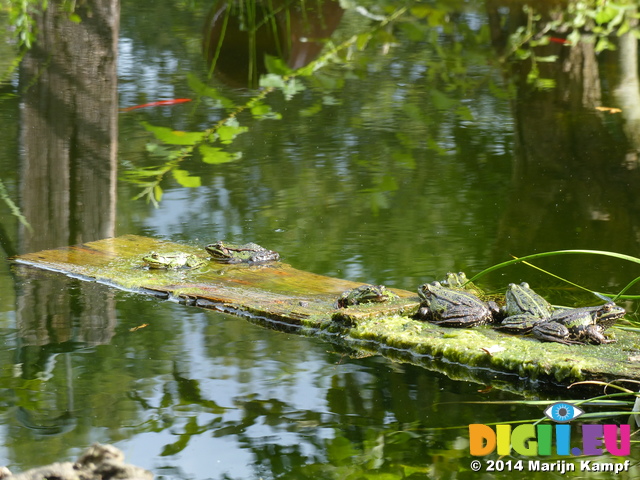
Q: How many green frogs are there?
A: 7